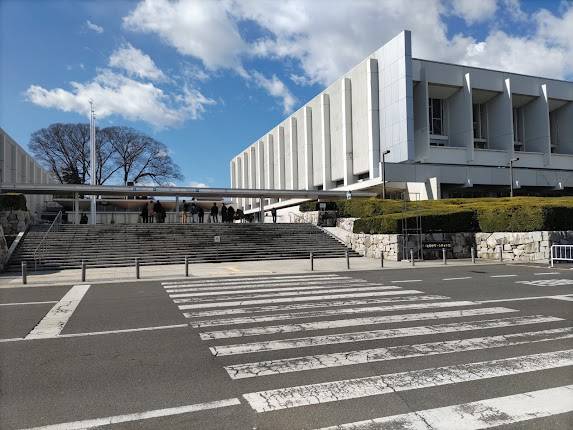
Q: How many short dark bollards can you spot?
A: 11